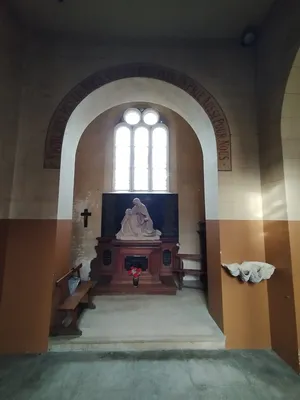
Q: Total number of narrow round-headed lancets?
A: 3